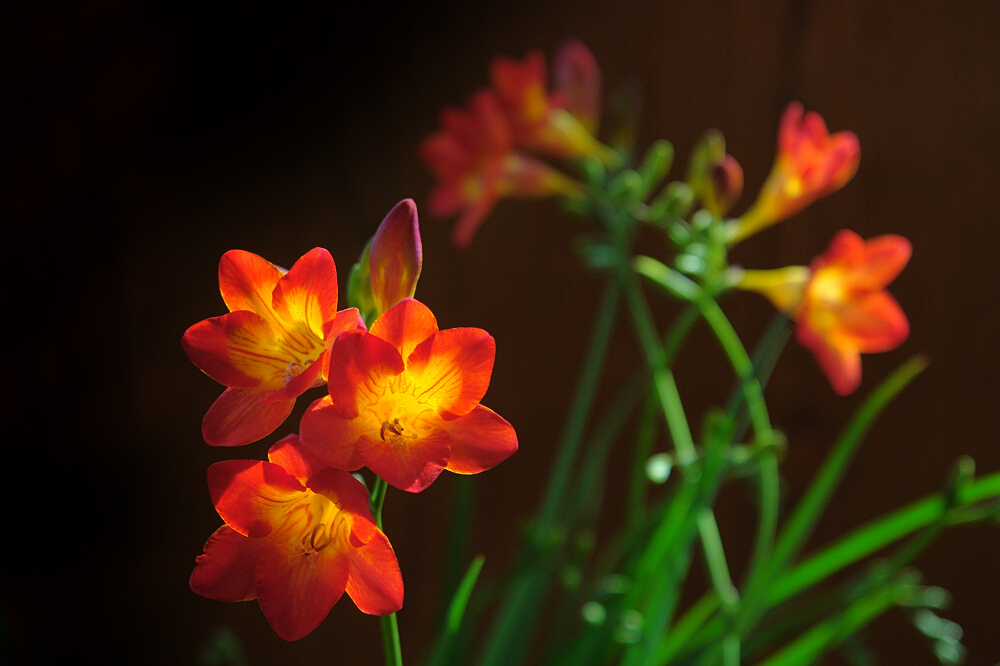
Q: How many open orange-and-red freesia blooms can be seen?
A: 7